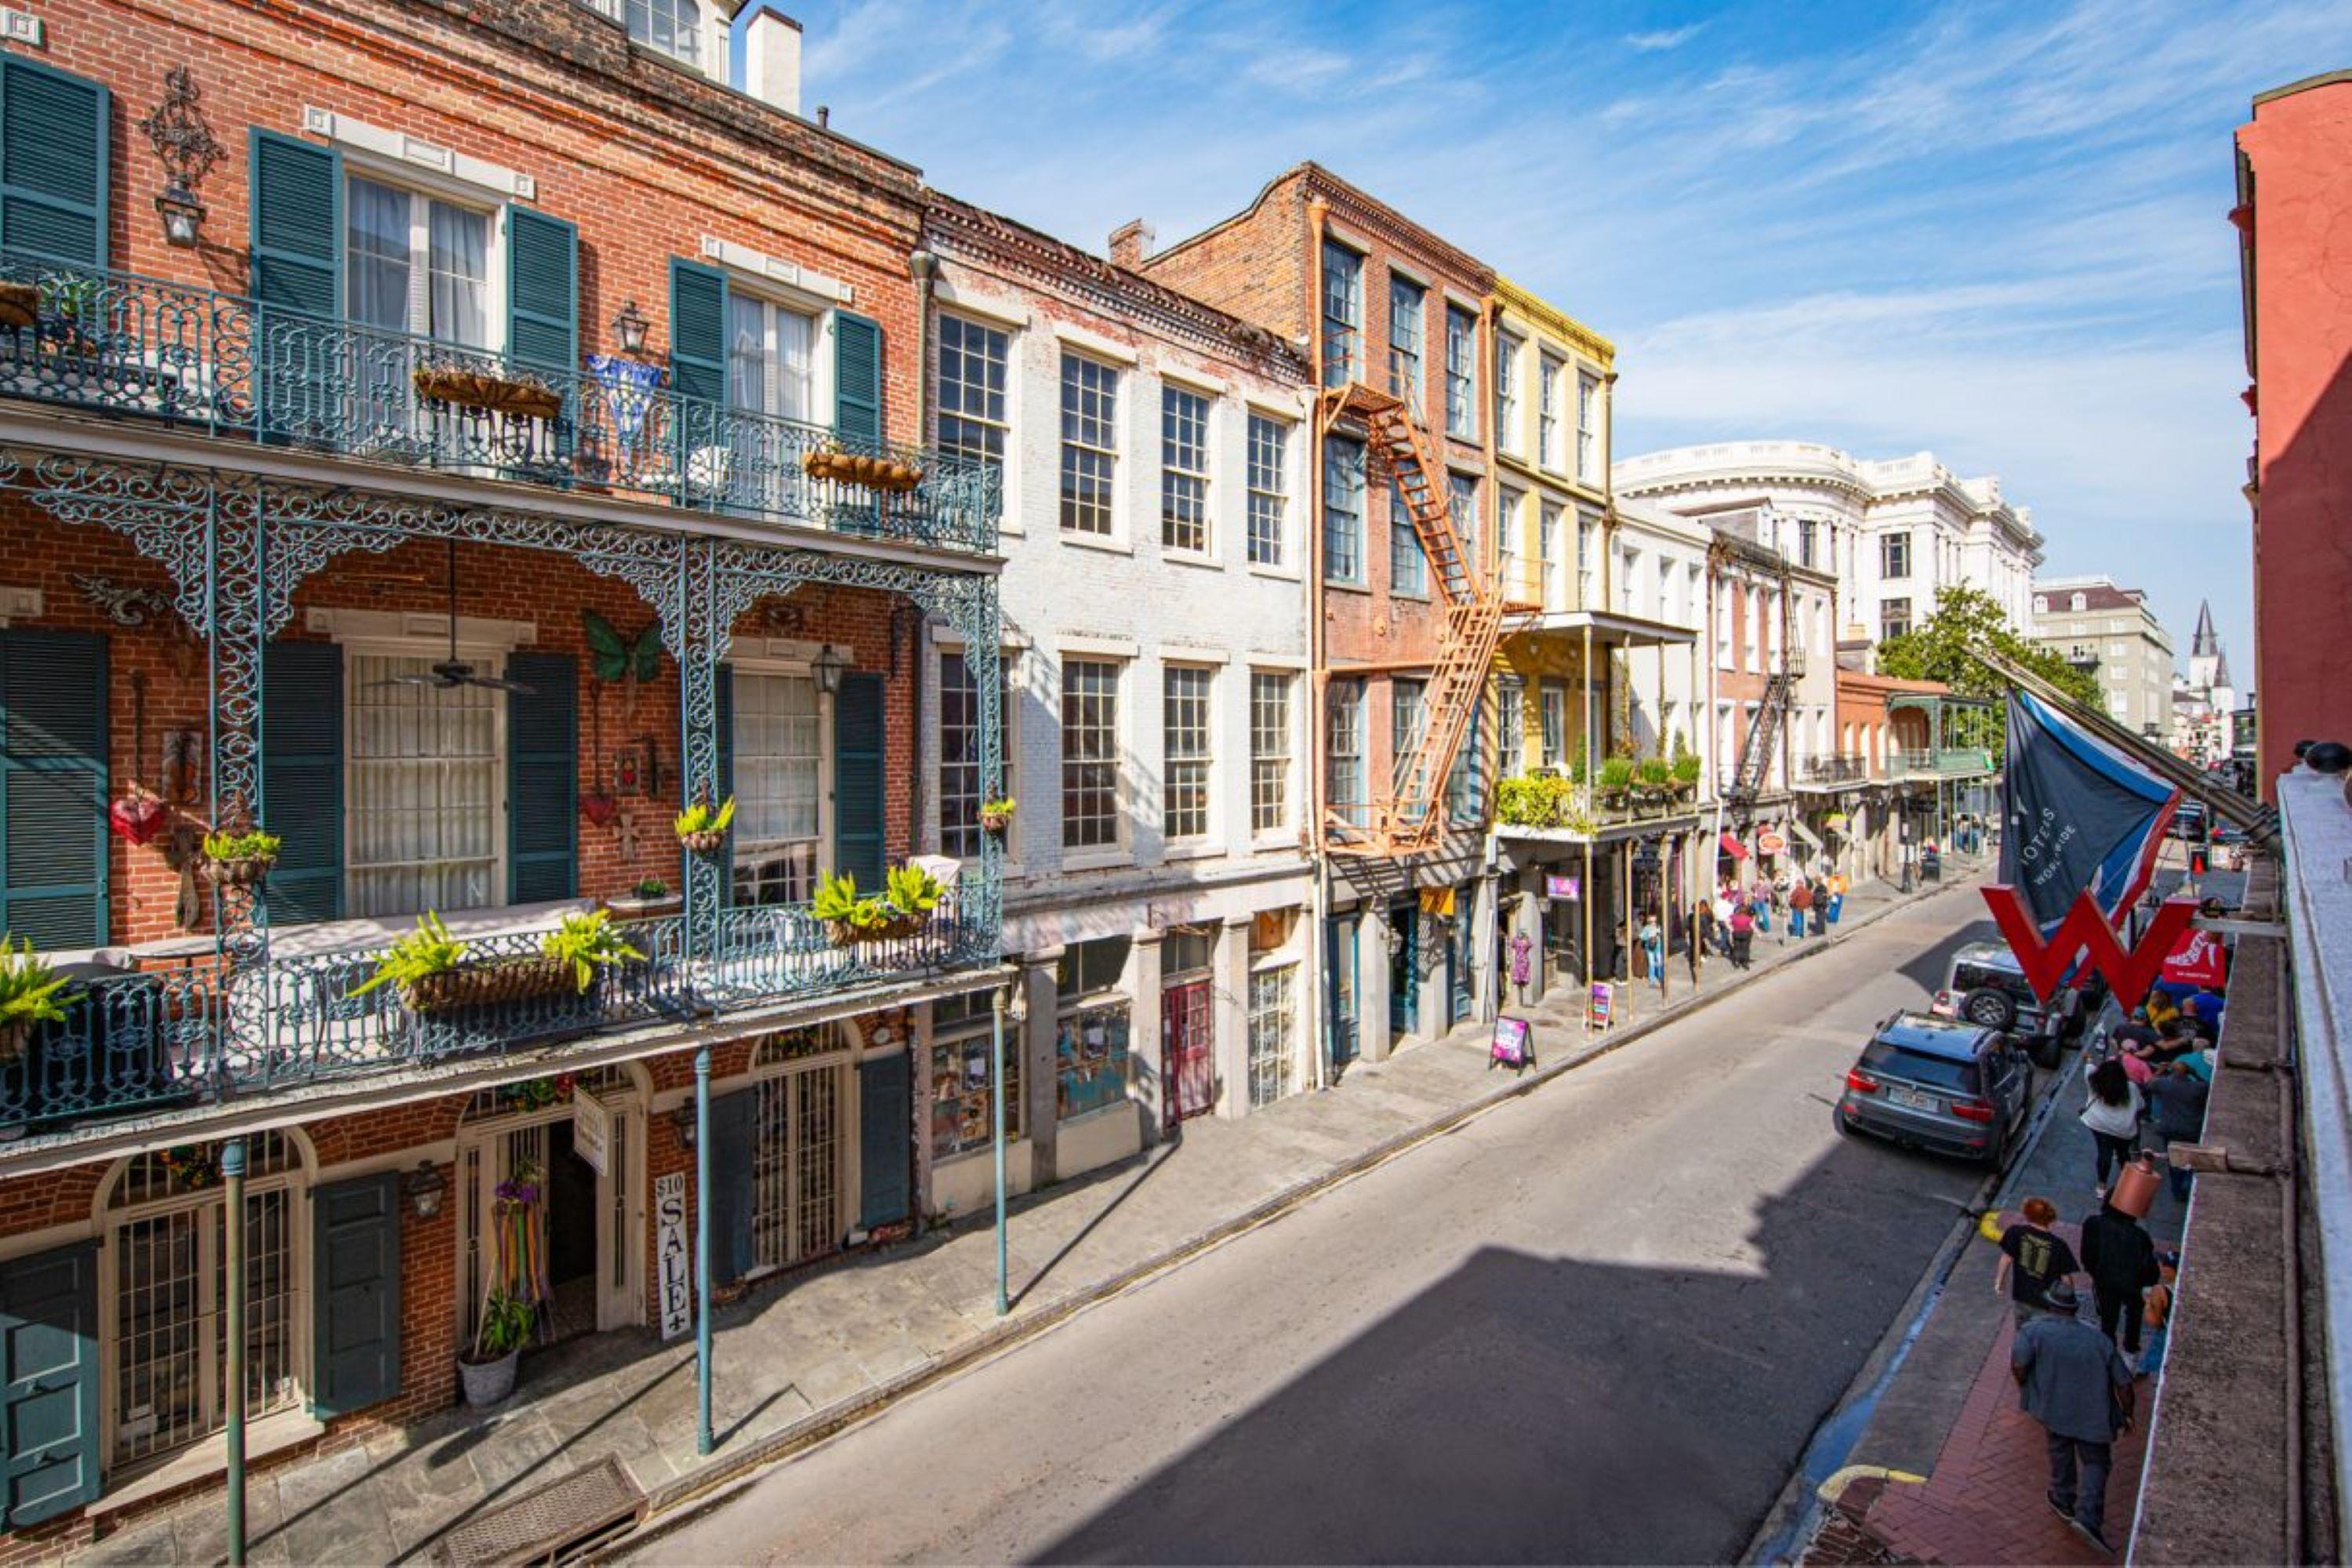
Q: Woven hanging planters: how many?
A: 9